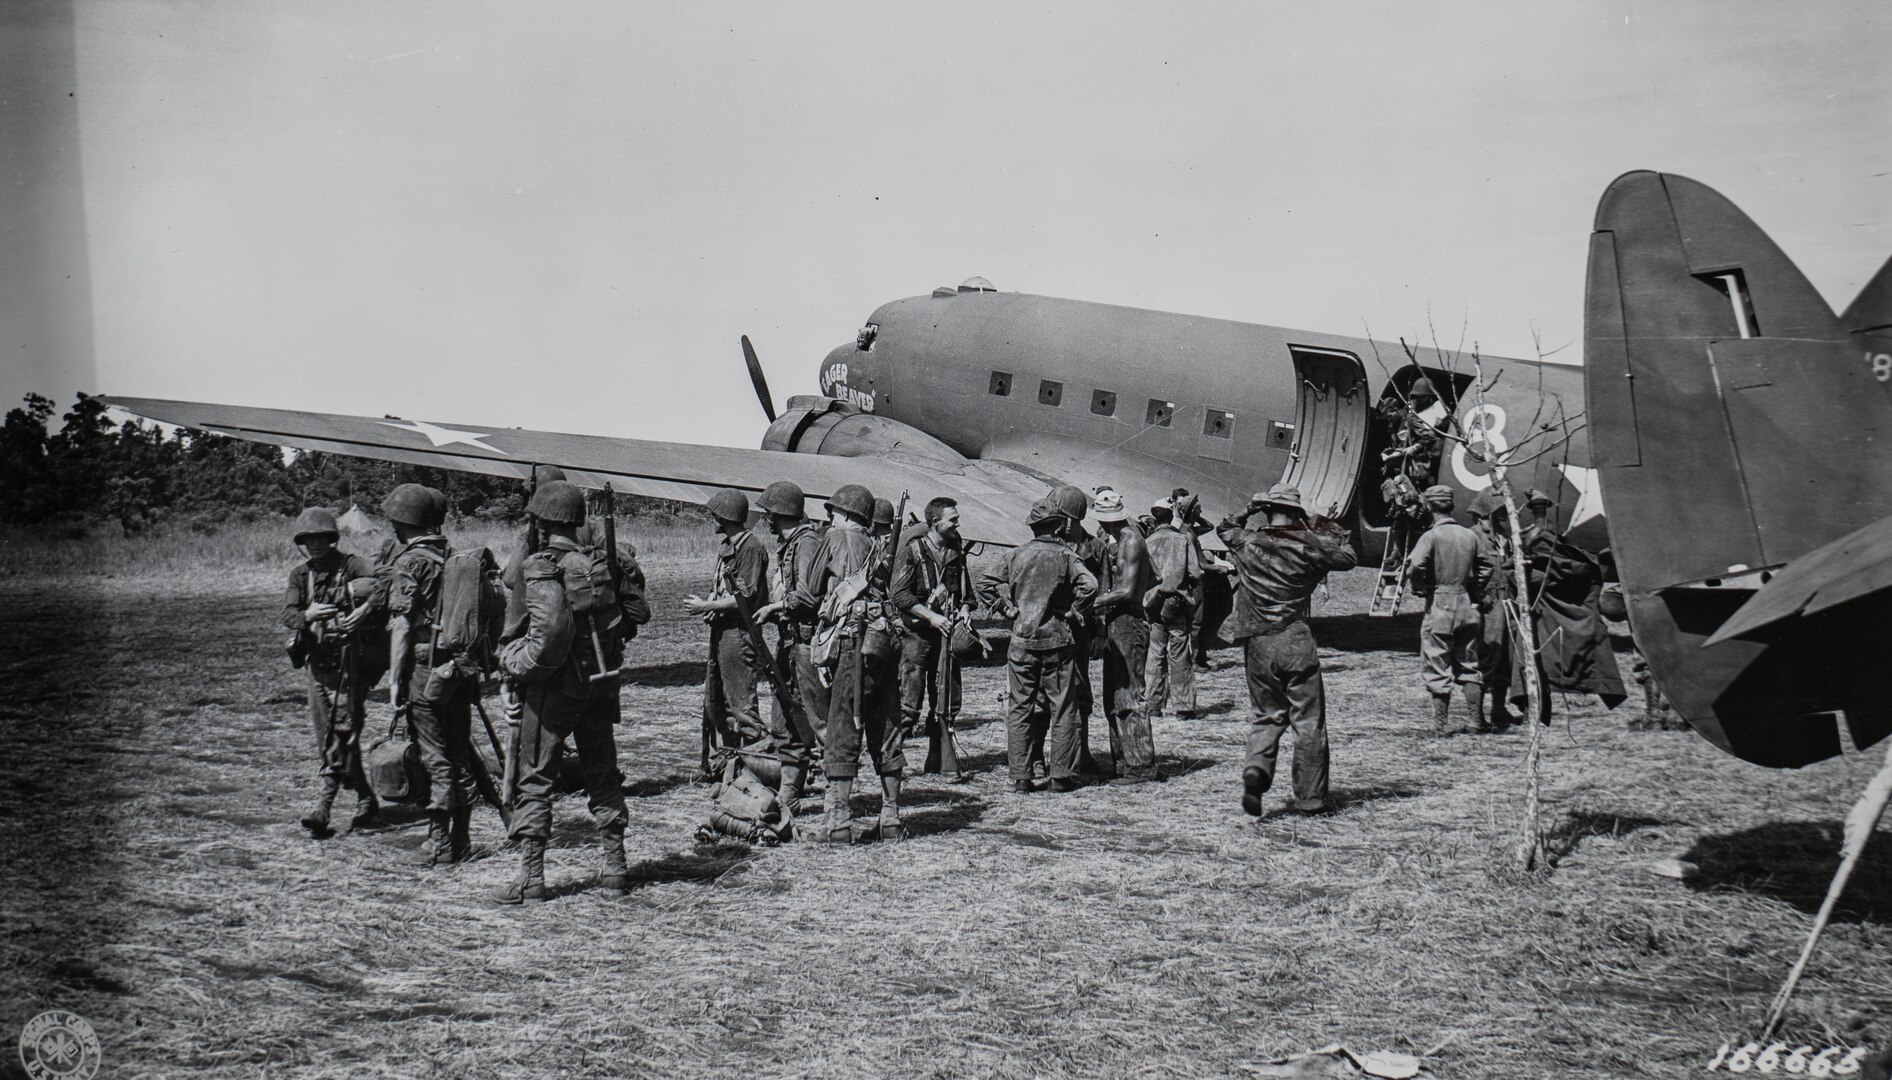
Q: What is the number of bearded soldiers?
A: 1